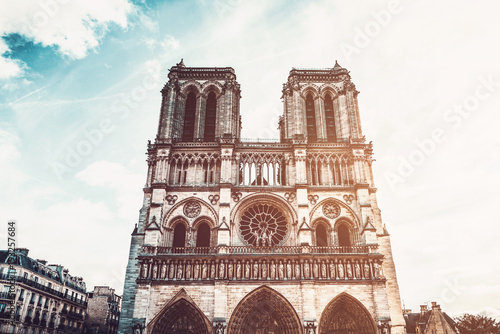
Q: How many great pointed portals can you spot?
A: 3